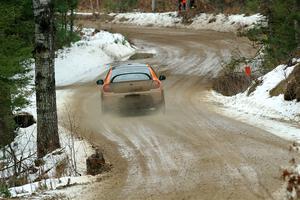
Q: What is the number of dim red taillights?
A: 2